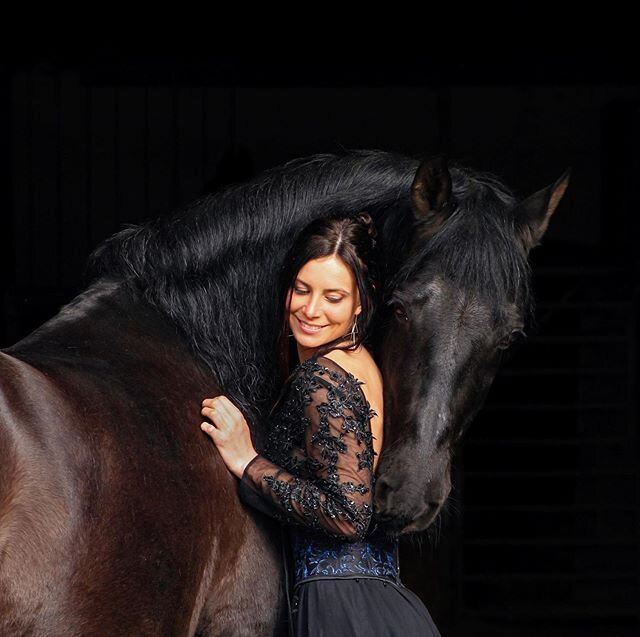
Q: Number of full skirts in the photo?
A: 1